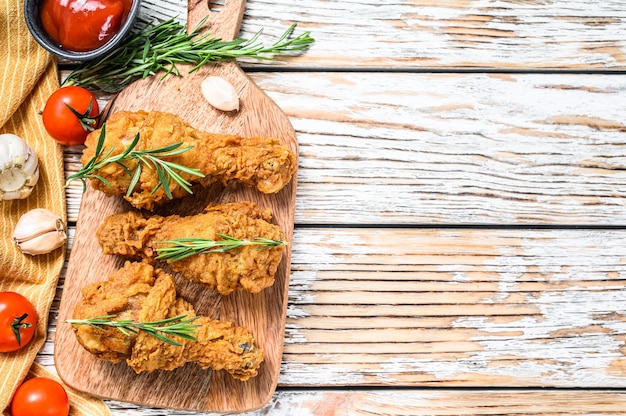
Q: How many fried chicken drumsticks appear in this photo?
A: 3